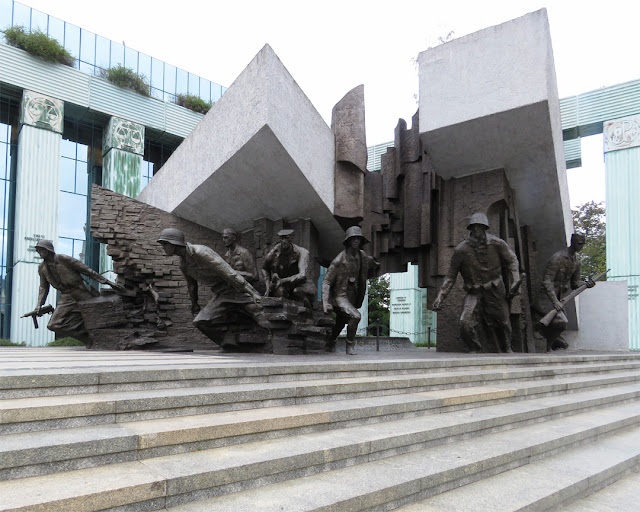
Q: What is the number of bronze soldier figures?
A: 7